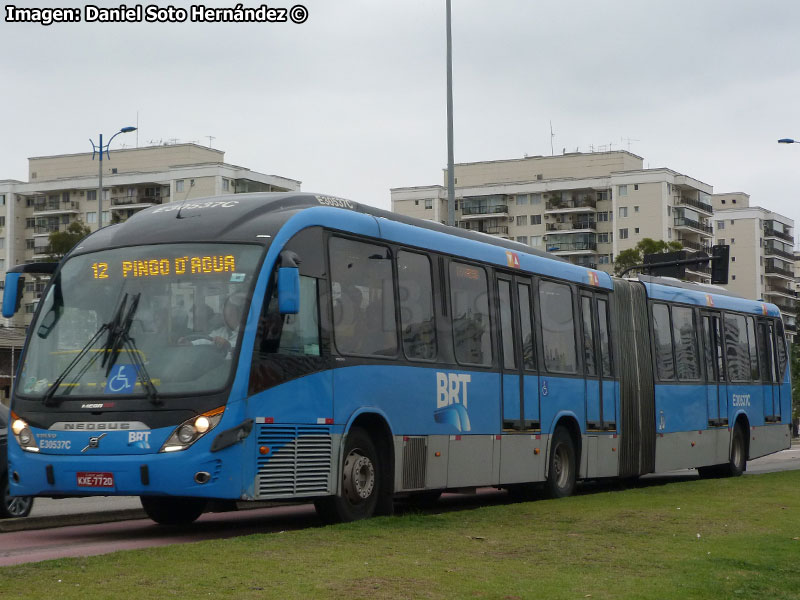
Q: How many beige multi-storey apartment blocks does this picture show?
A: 3